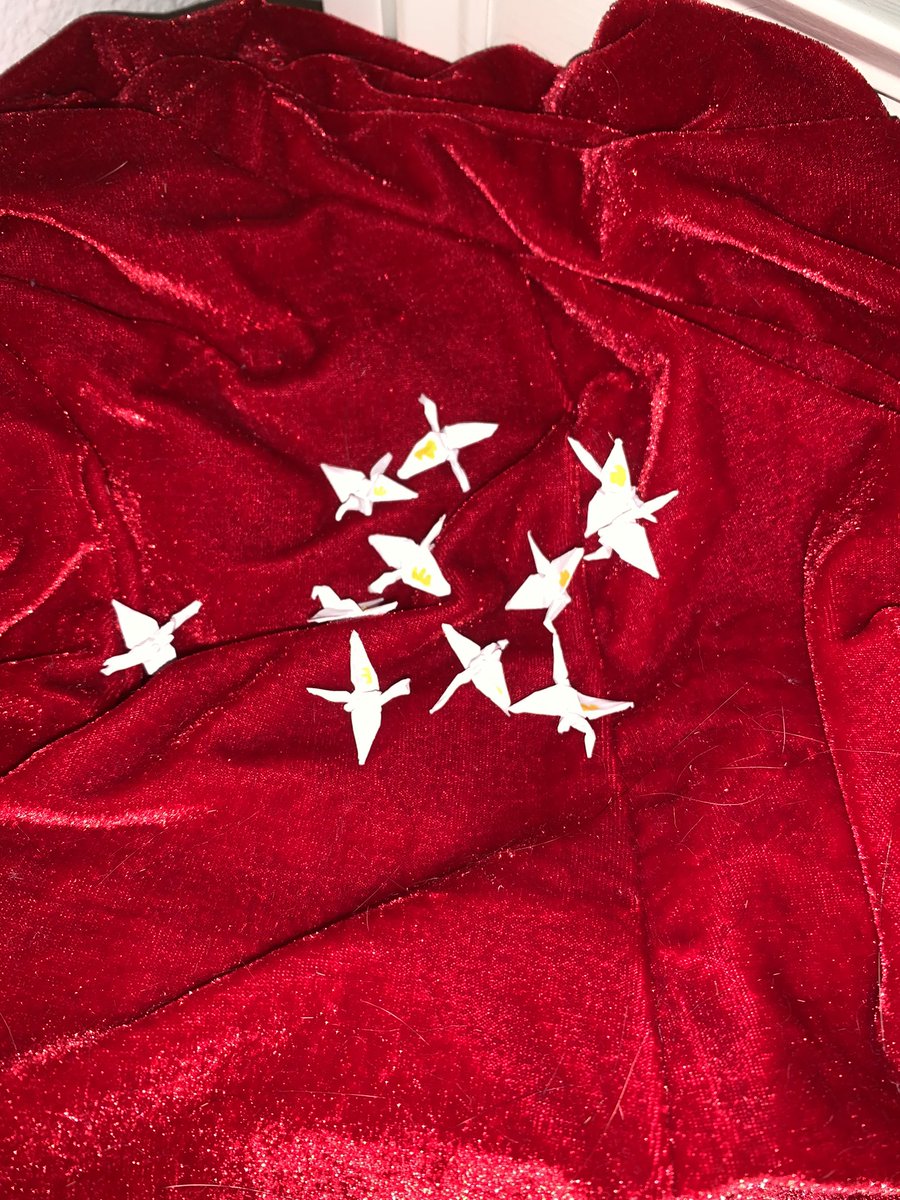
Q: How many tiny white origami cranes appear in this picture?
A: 11